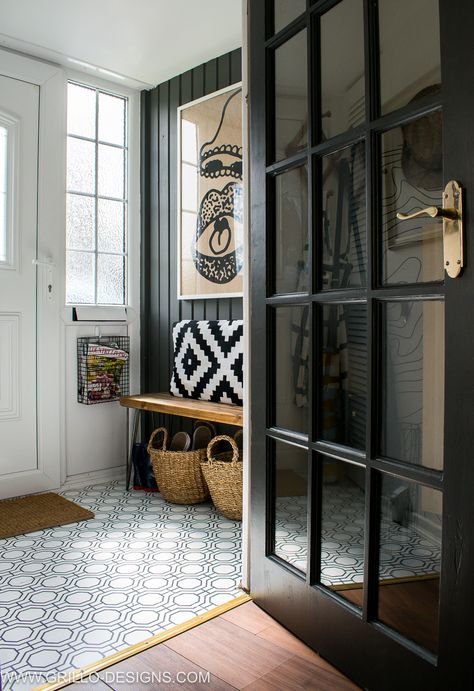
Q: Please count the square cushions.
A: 1